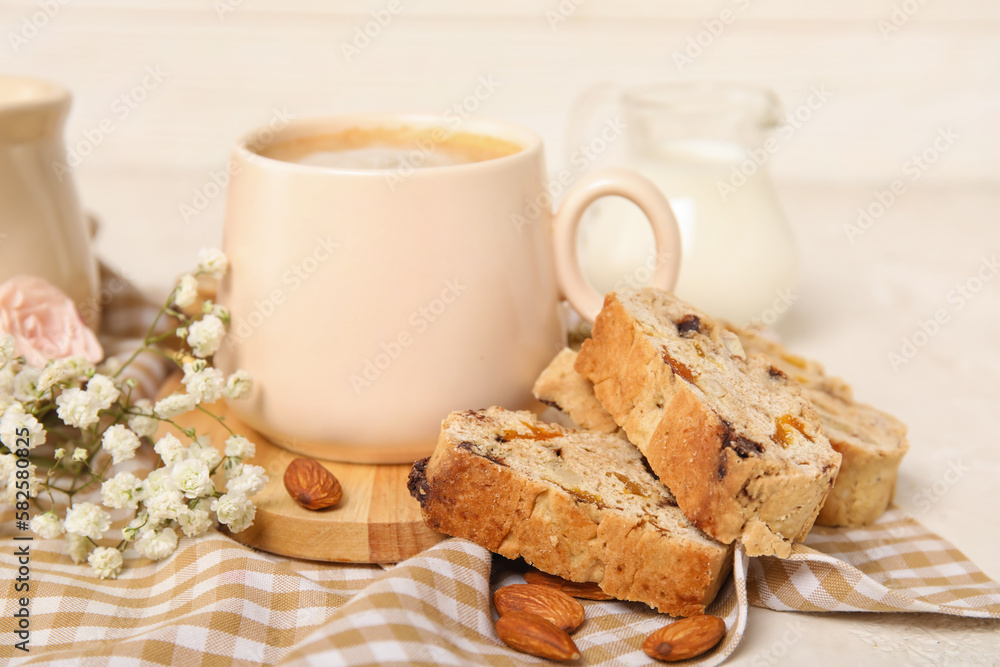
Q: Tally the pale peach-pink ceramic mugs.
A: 1